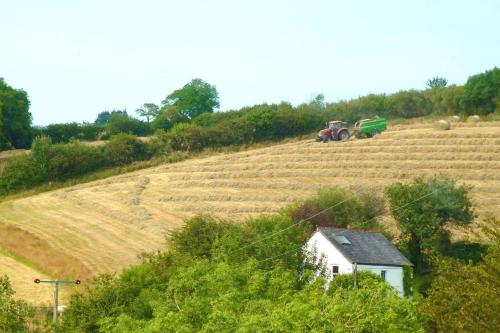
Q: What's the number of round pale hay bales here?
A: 3